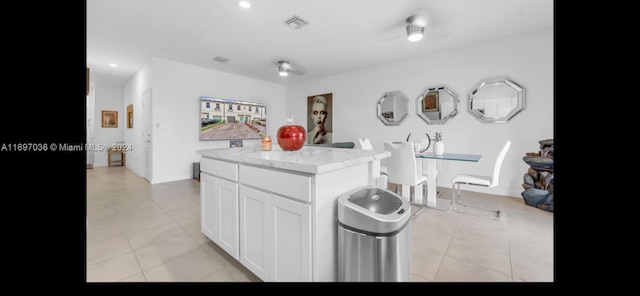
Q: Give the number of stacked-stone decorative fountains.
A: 1